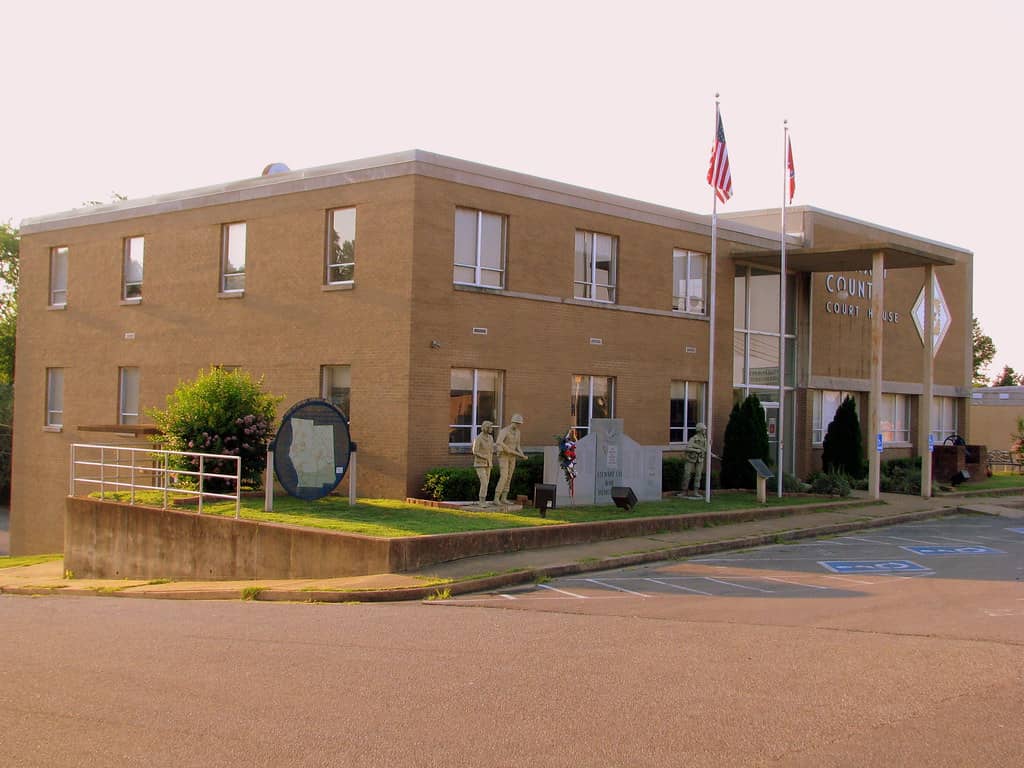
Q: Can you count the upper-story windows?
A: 7